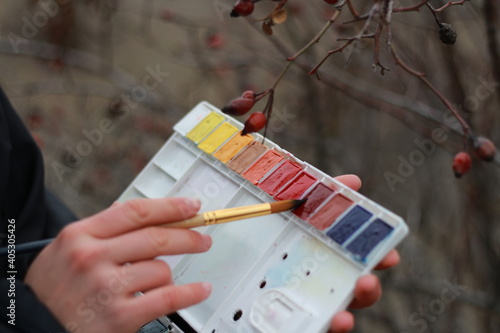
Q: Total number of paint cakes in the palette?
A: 11